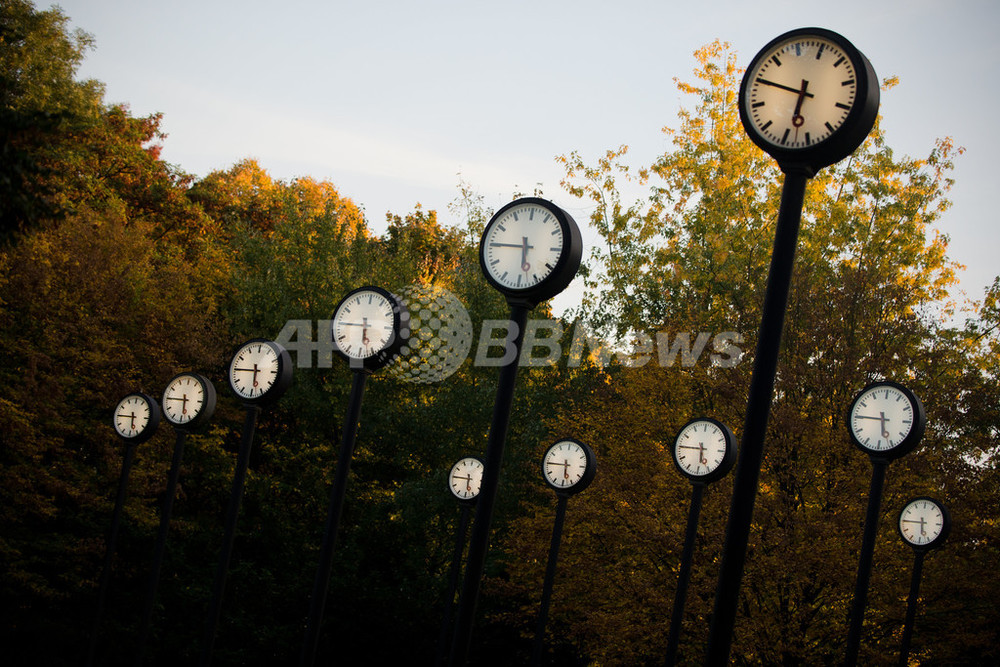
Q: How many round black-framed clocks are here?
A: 11